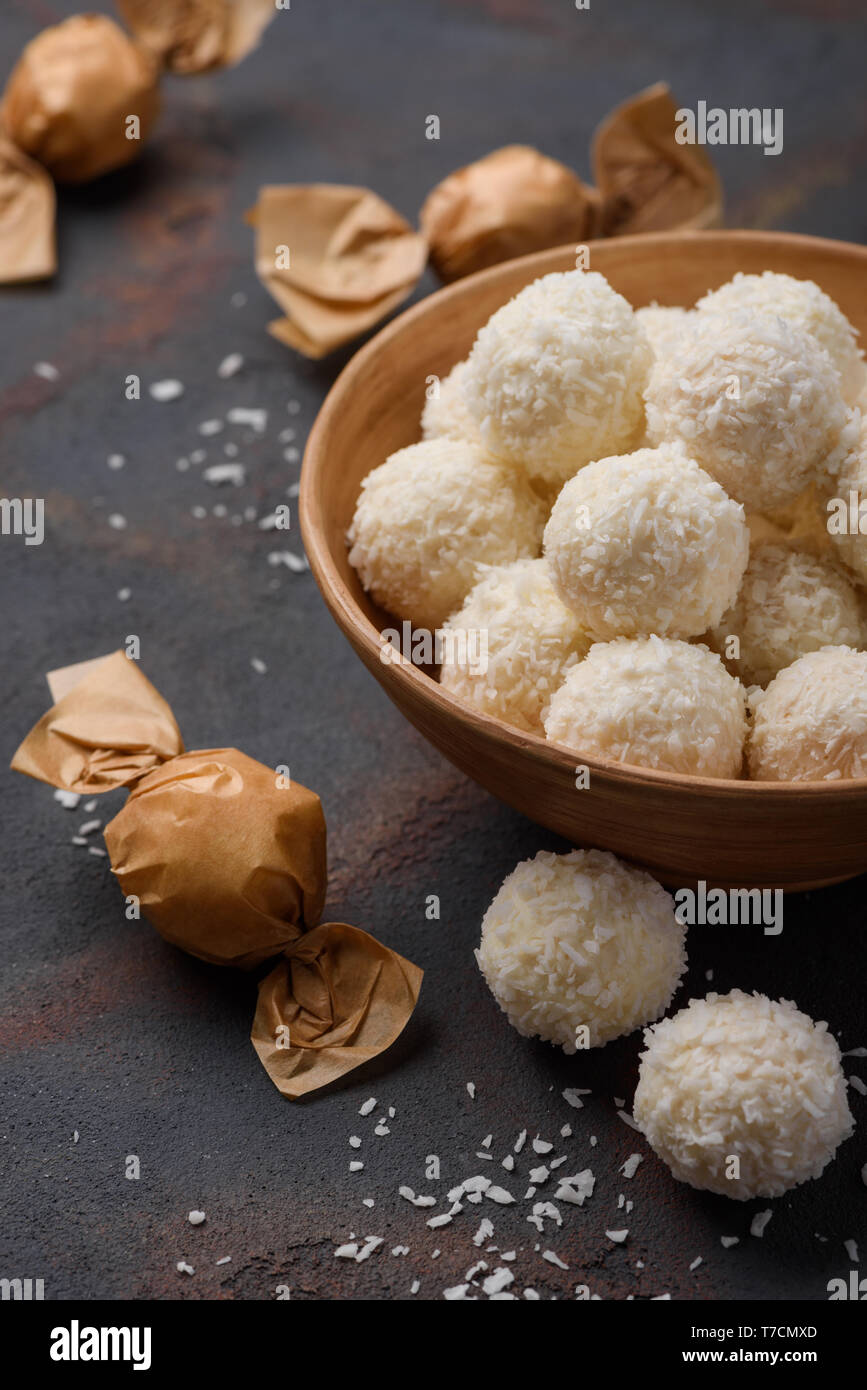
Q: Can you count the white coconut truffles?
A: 14